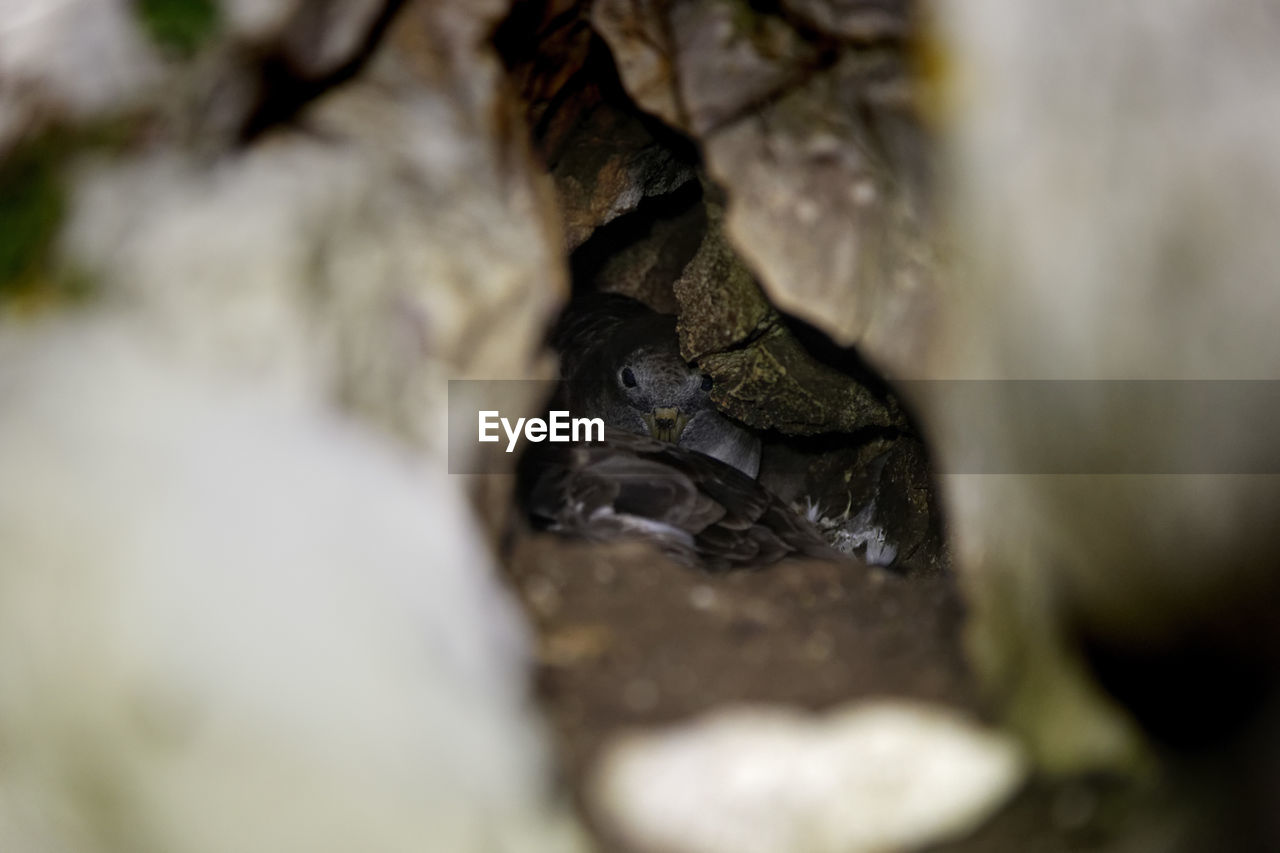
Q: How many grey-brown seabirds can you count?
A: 1